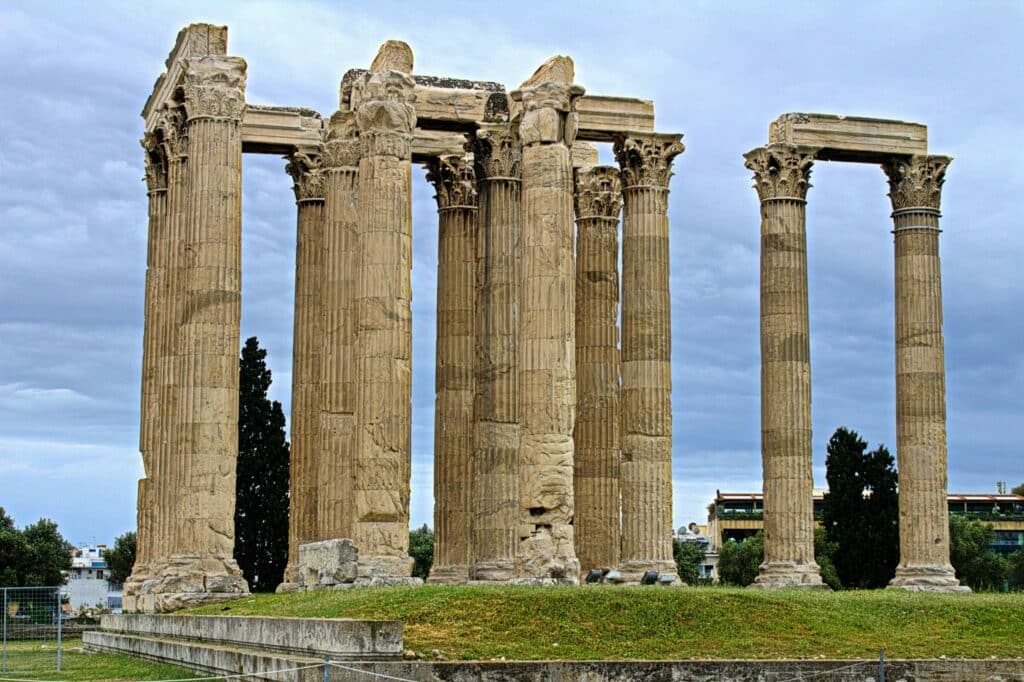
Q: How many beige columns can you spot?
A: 13